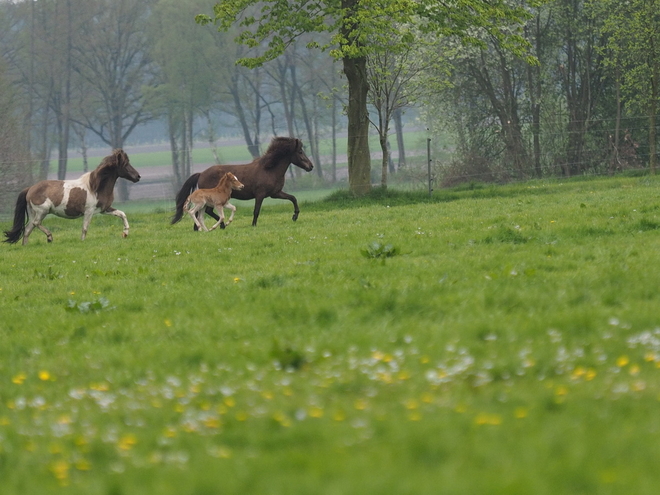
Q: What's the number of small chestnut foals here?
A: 1